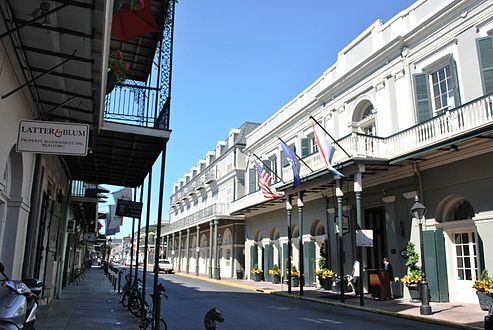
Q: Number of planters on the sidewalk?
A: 6